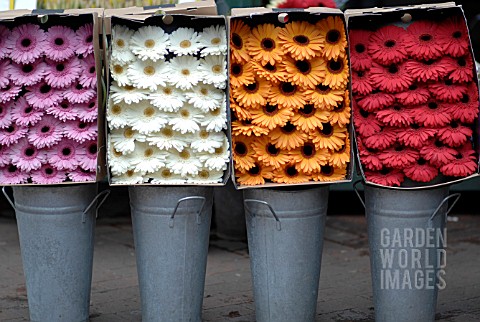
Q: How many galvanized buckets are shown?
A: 4